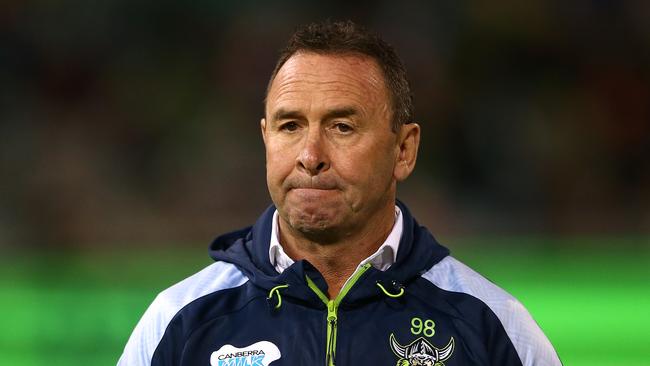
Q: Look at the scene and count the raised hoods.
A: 0